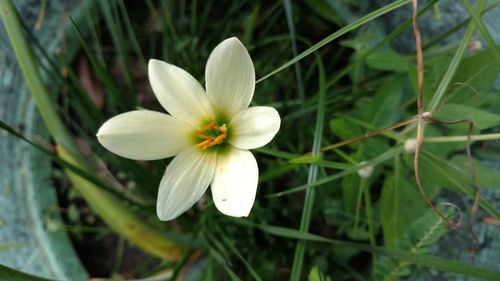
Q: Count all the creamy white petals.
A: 6